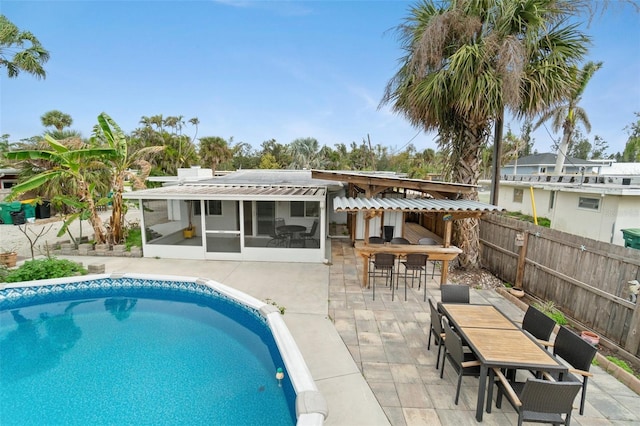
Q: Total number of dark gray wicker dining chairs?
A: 6